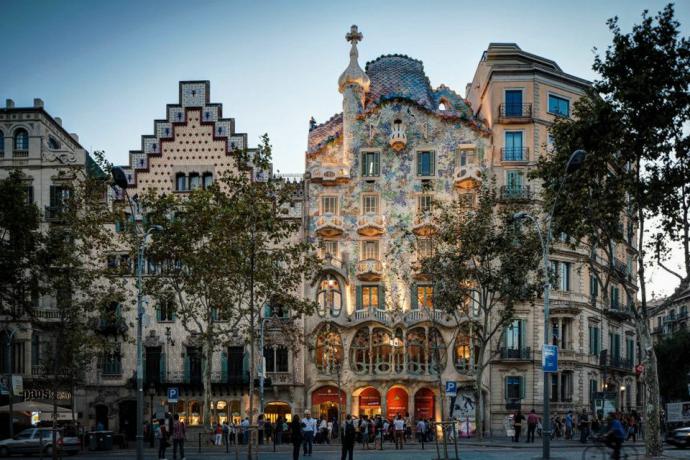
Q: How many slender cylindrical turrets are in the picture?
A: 1